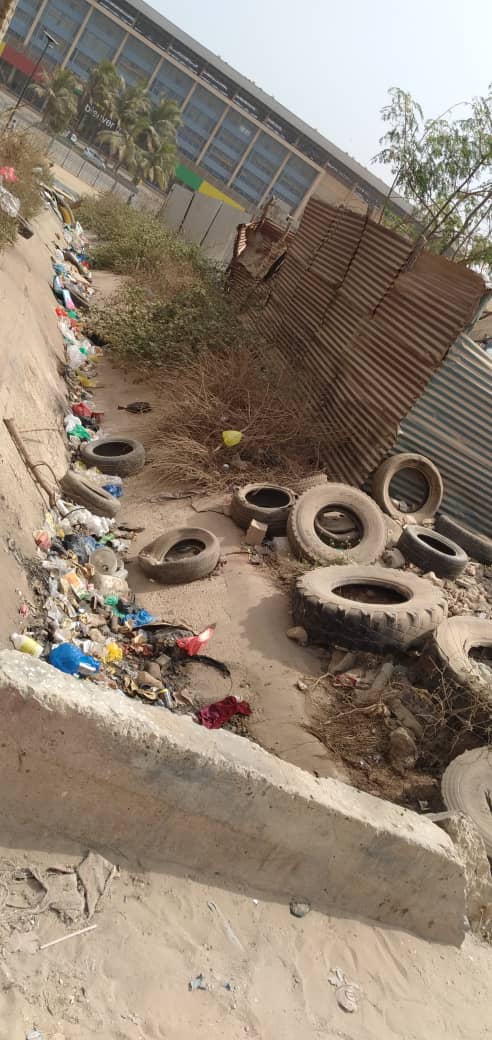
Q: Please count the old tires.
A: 11